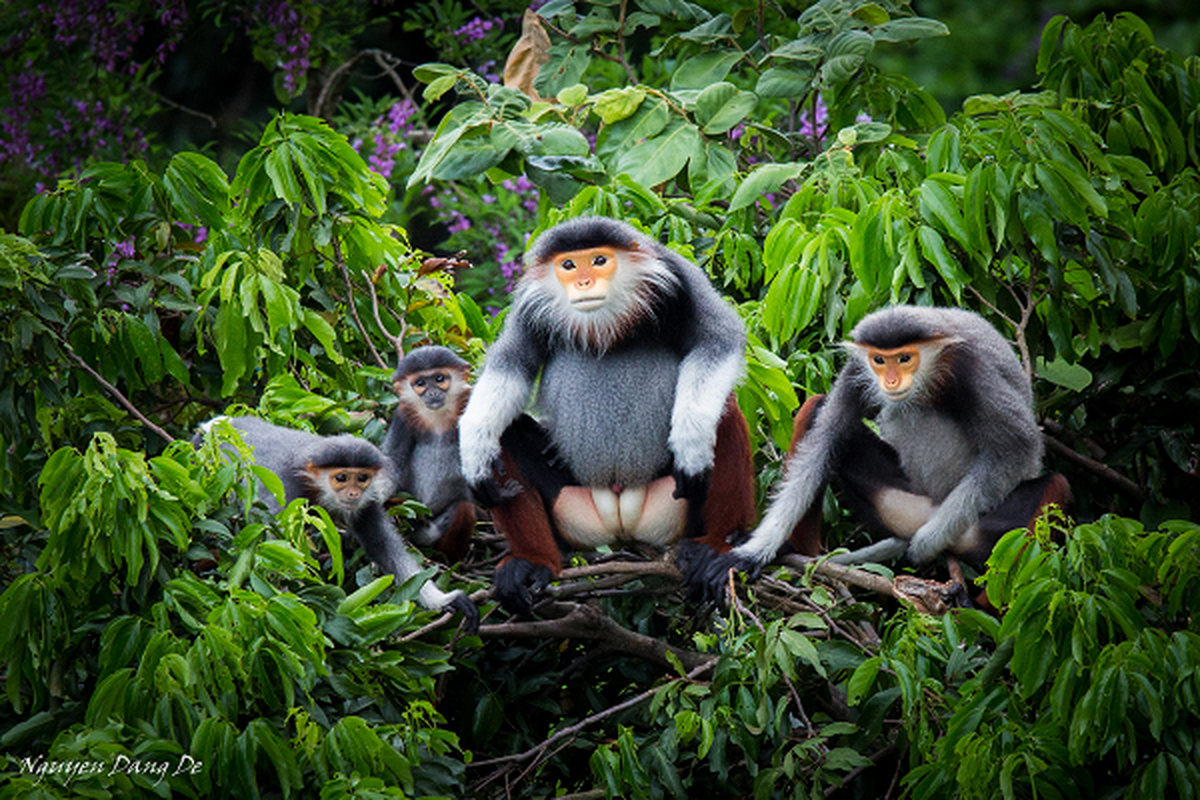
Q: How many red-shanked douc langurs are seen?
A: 4